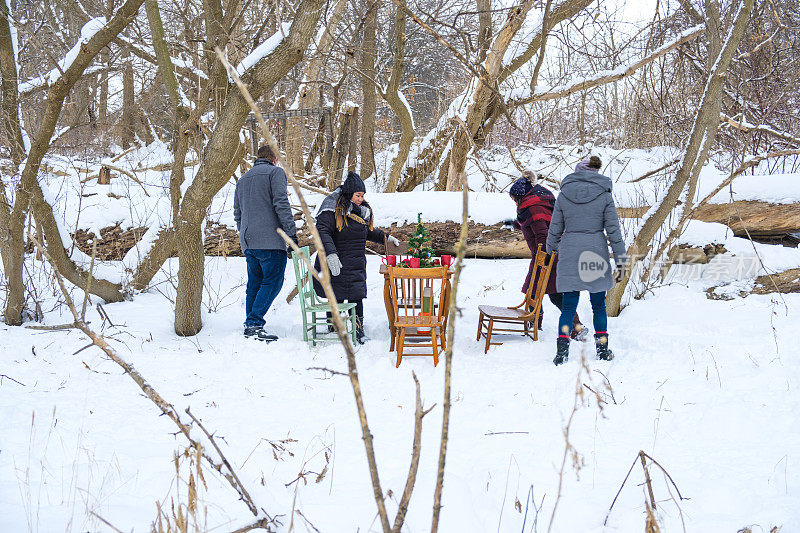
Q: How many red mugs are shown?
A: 3